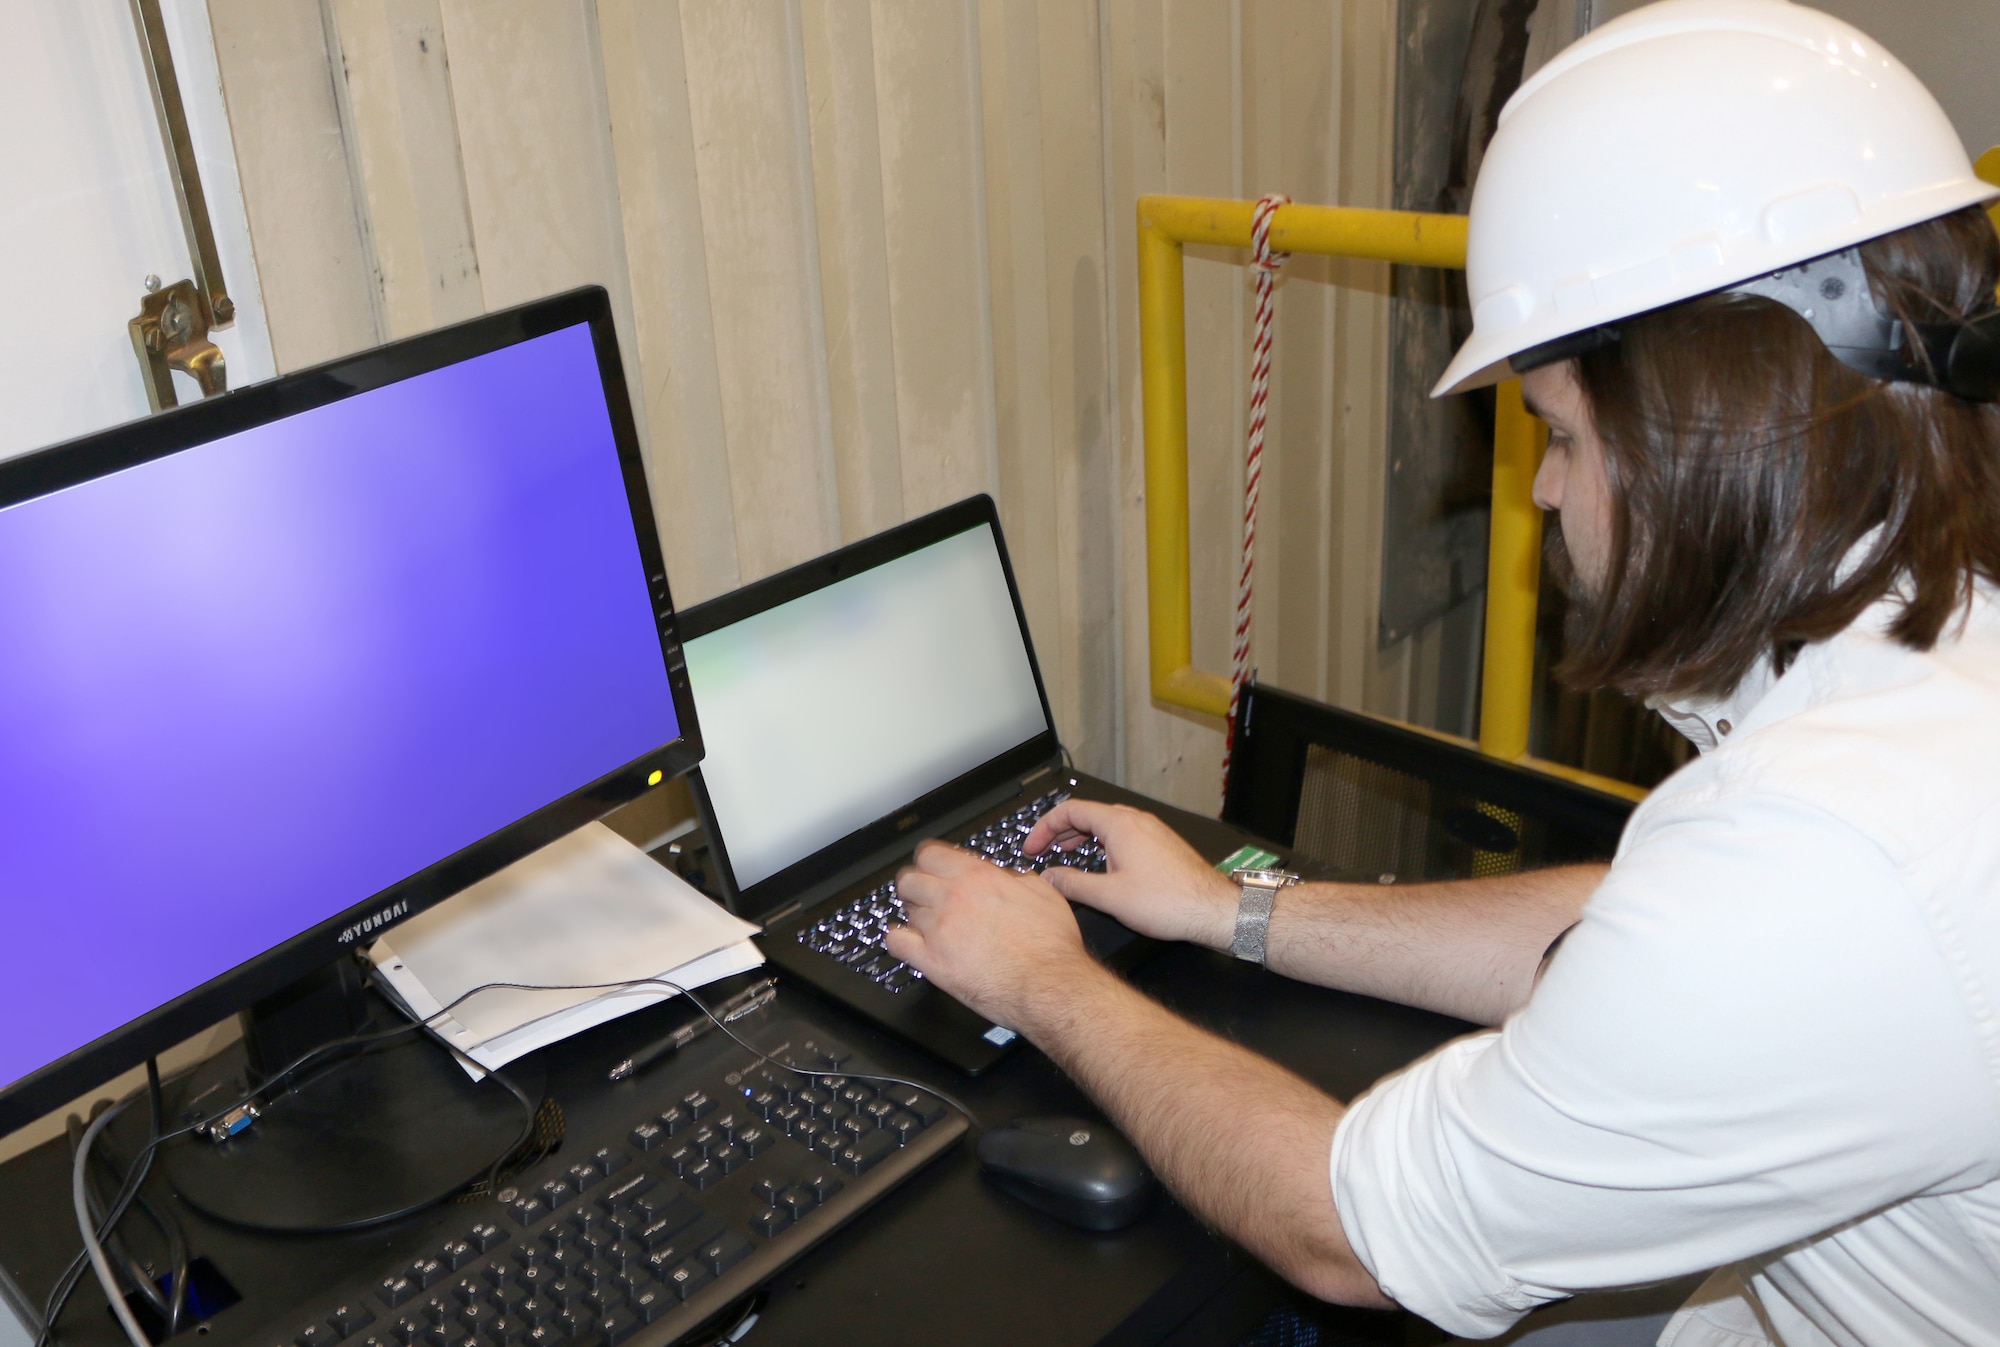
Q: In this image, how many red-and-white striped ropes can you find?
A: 1